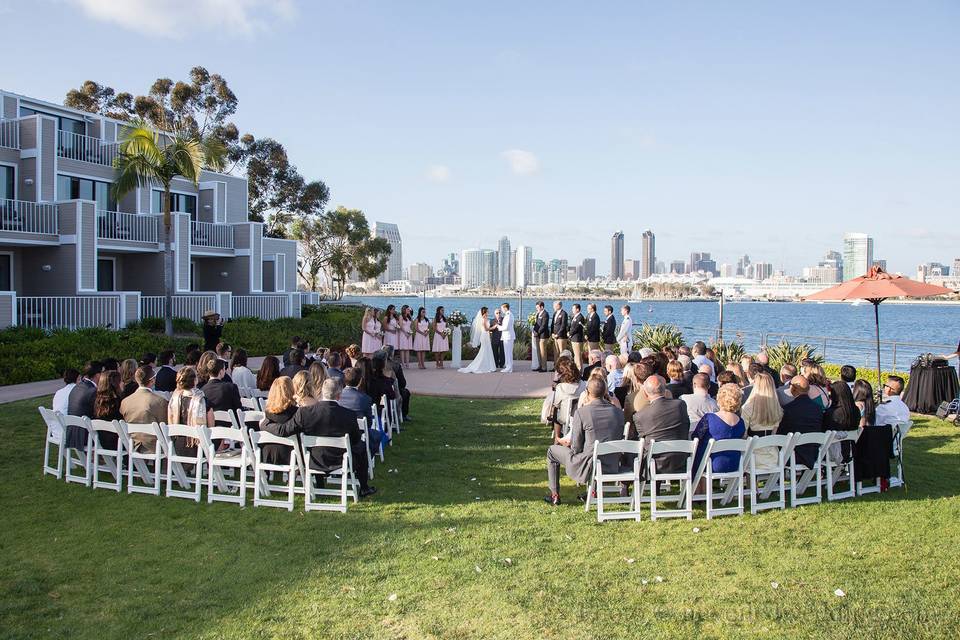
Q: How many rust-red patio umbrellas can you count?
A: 1